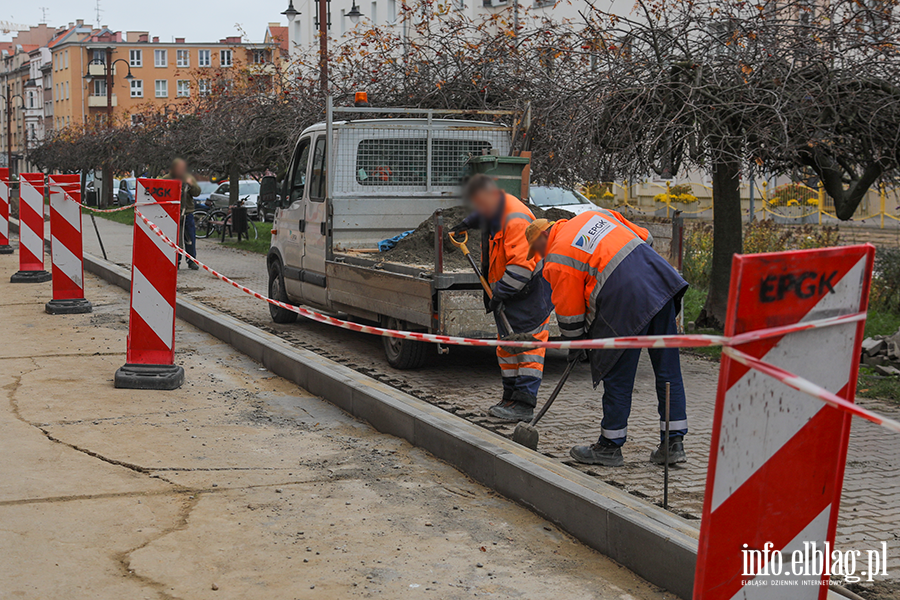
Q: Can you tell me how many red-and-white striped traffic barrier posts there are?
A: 5